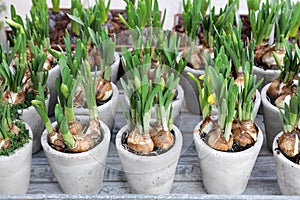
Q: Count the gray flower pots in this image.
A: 15